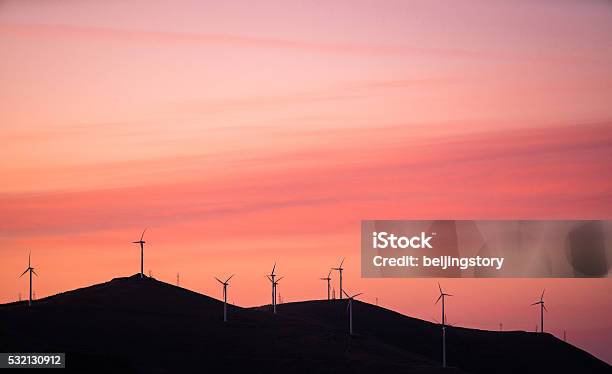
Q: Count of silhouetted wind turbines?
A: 11